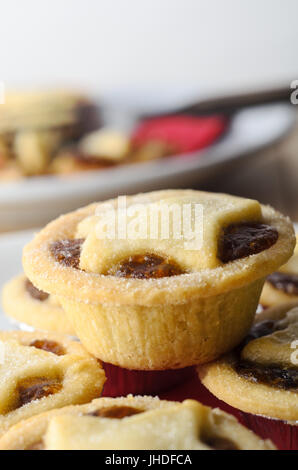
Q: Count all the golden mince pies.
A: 6